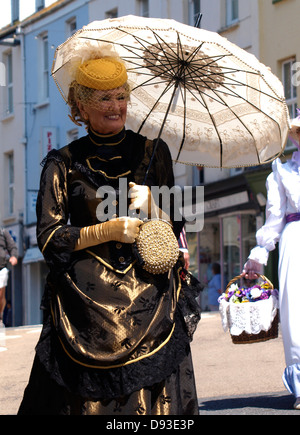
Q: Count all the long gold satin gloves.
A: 2